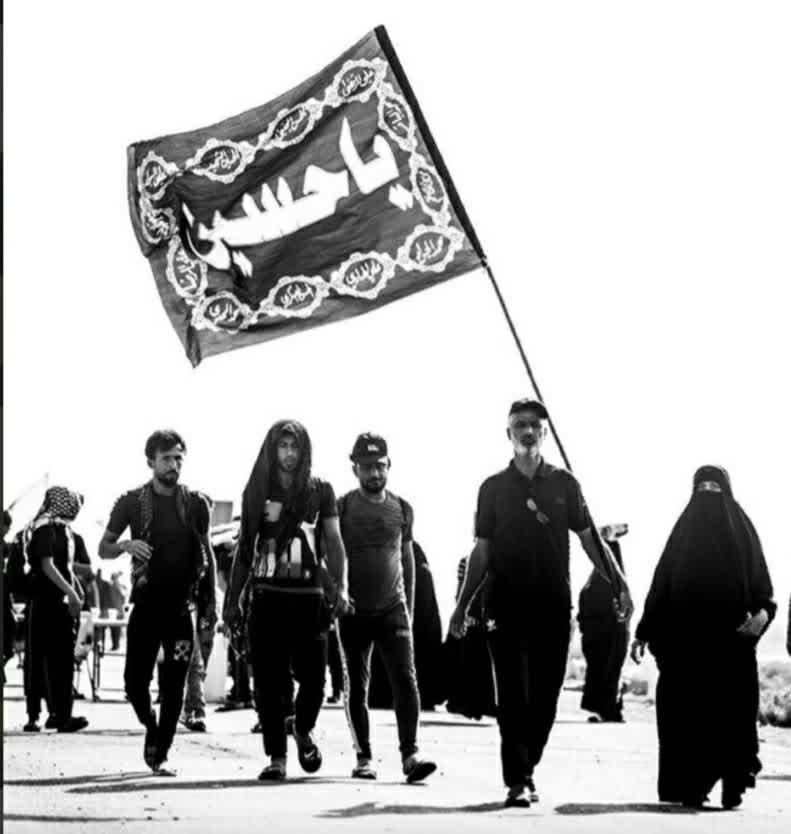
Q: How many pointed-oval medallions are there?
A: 12